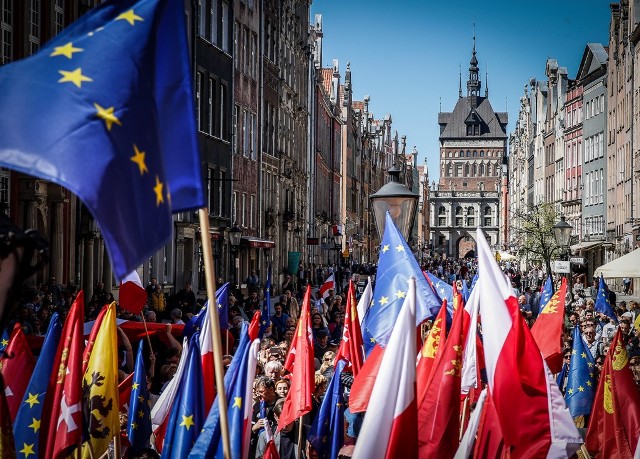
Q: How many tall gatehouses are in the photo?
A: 1